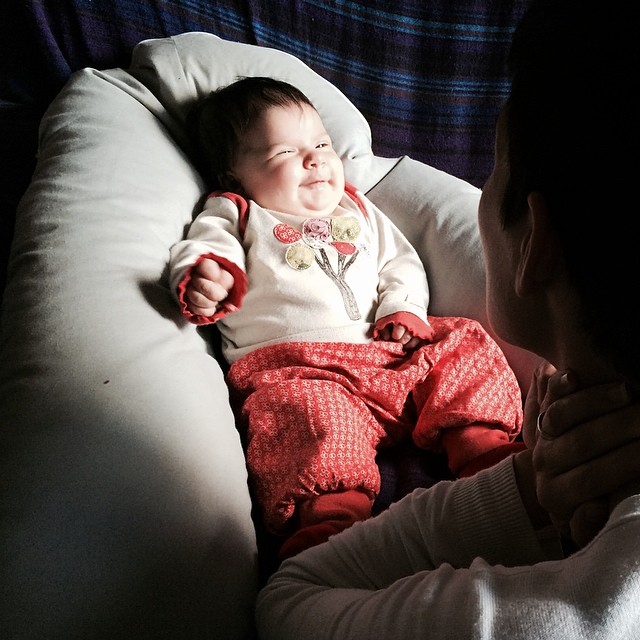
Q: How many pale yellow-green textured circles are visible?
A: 2